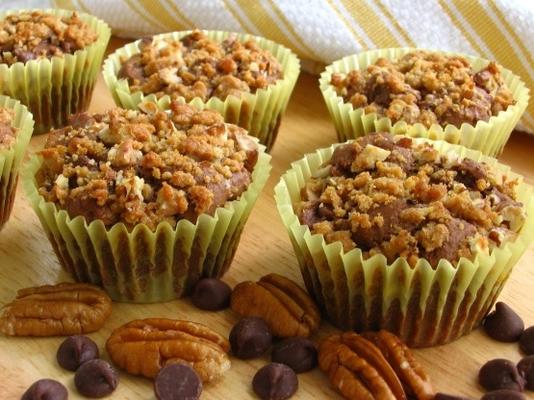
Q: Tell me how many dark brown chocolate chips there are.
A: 14